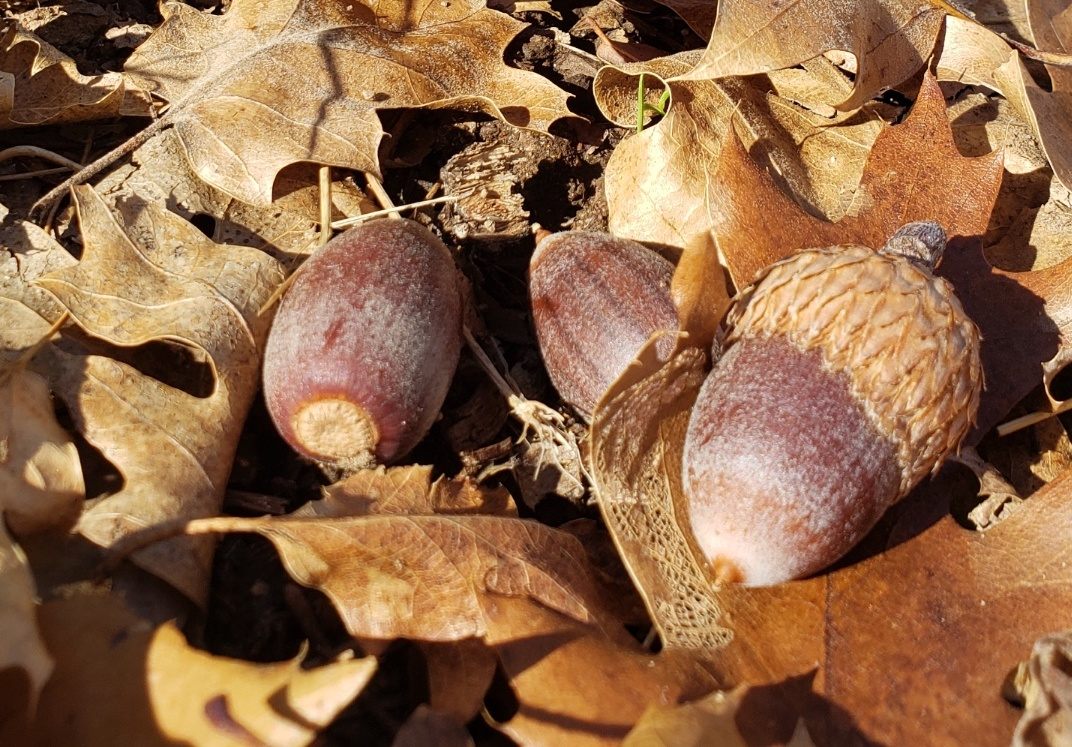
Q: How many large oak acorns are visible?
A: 3